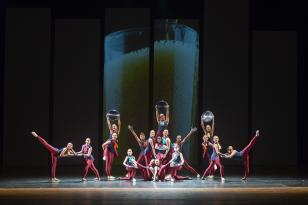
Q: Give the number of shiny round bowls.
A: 3